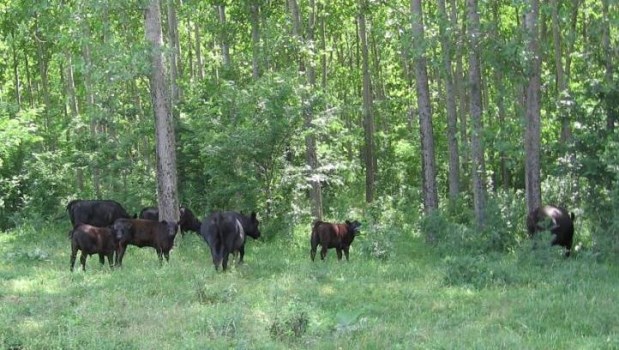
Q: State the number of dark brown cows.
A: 3